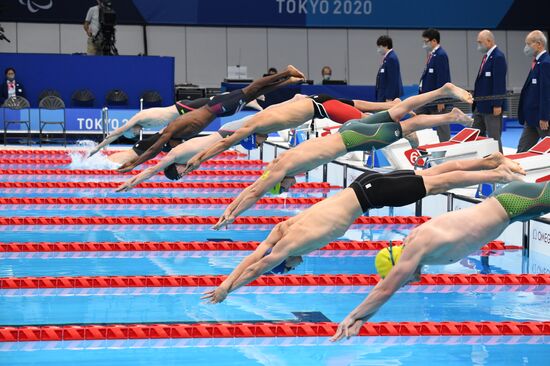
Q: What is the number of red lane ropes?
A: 9